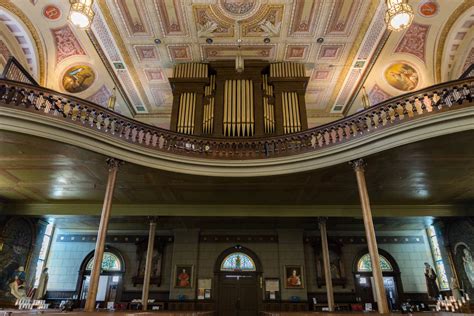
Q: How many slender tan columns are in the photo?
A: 4